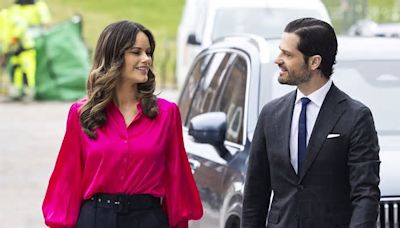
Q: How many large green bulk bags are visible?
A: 1